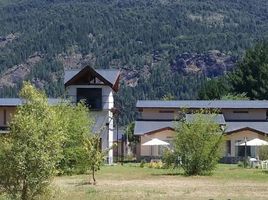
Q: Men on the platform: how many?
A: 0